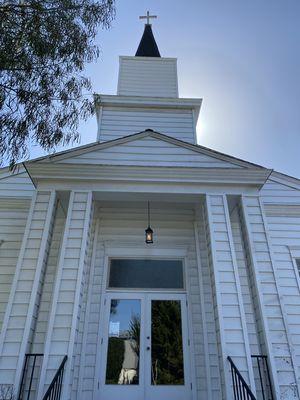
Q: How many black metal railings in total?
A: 4